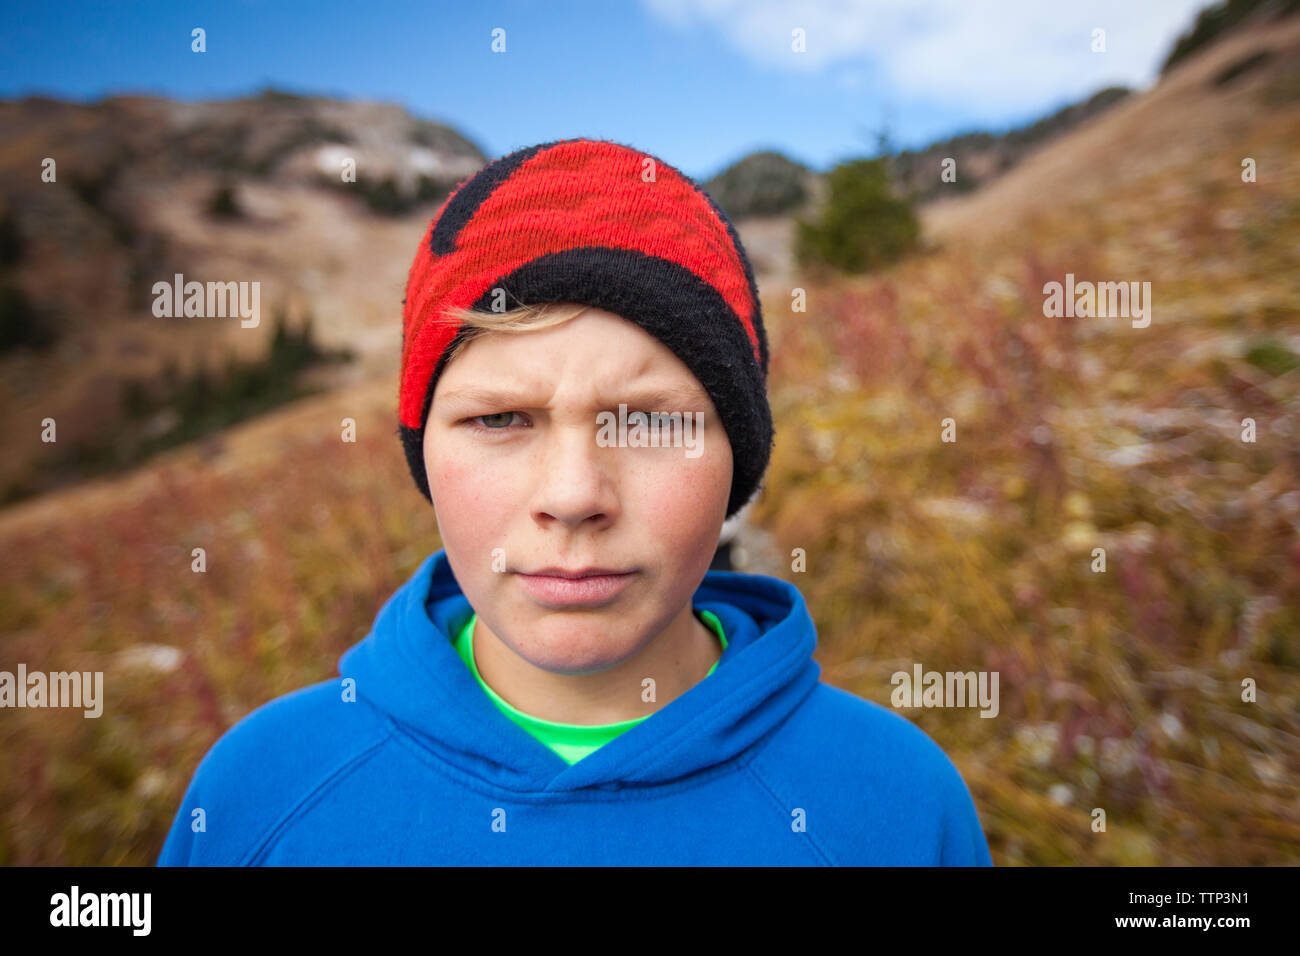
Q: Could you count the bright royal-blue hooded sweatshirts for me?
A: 1